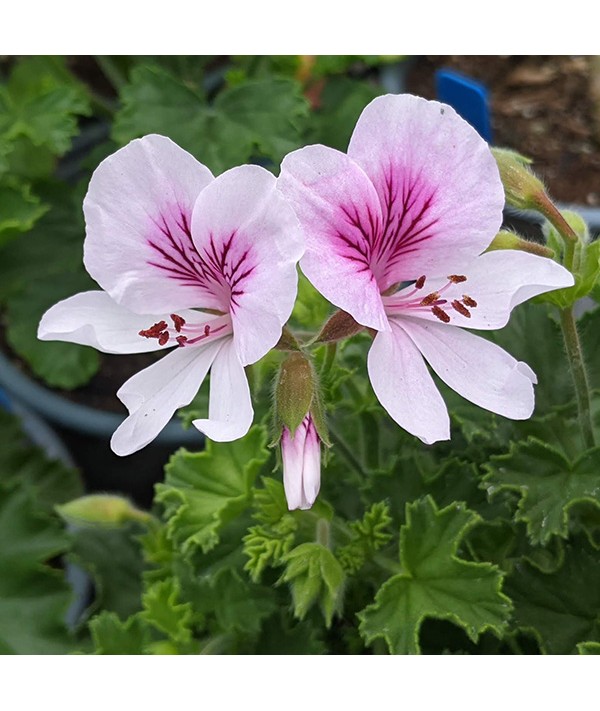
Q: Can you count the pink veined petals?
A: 4